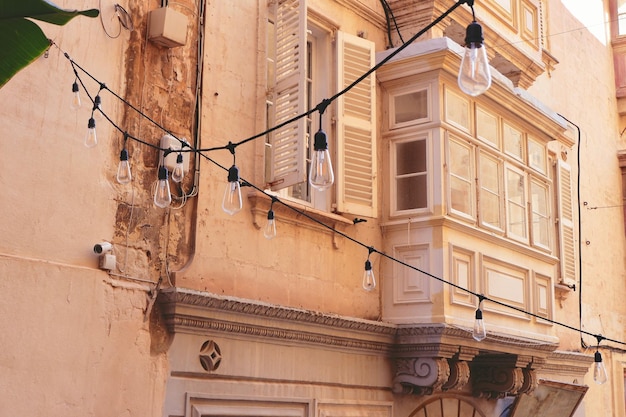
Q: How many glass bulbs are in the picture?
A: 13